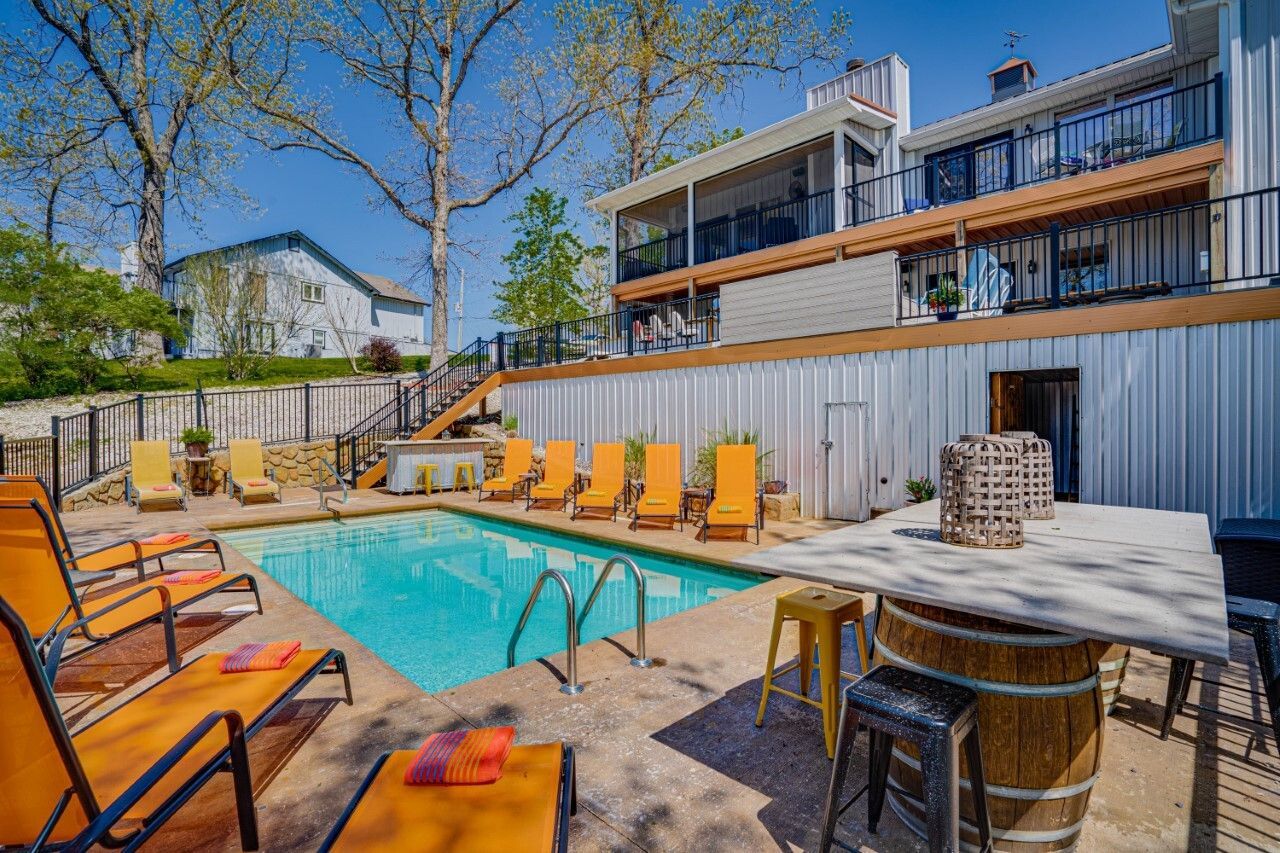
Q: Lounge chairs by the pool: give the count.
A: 11